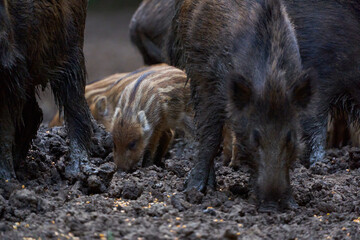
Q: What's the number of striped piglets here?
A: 2